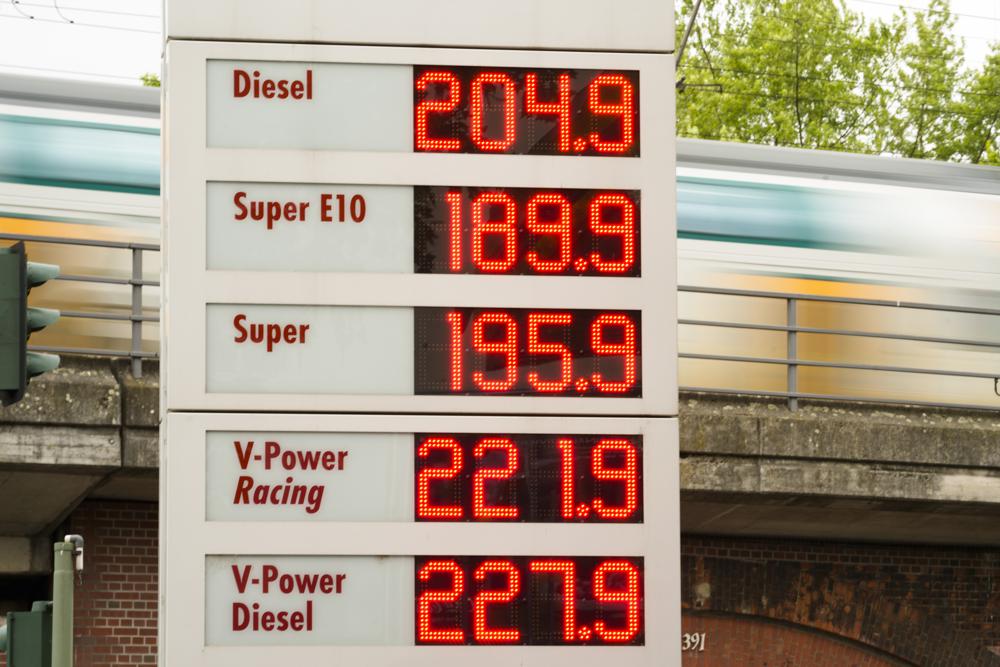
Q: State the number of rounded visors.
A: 3